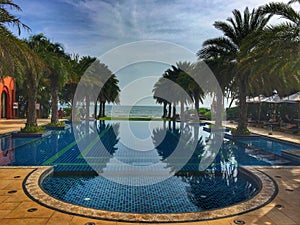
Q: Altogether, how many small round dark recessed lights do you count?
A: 8